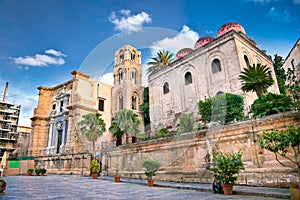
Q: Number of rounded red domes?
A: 3